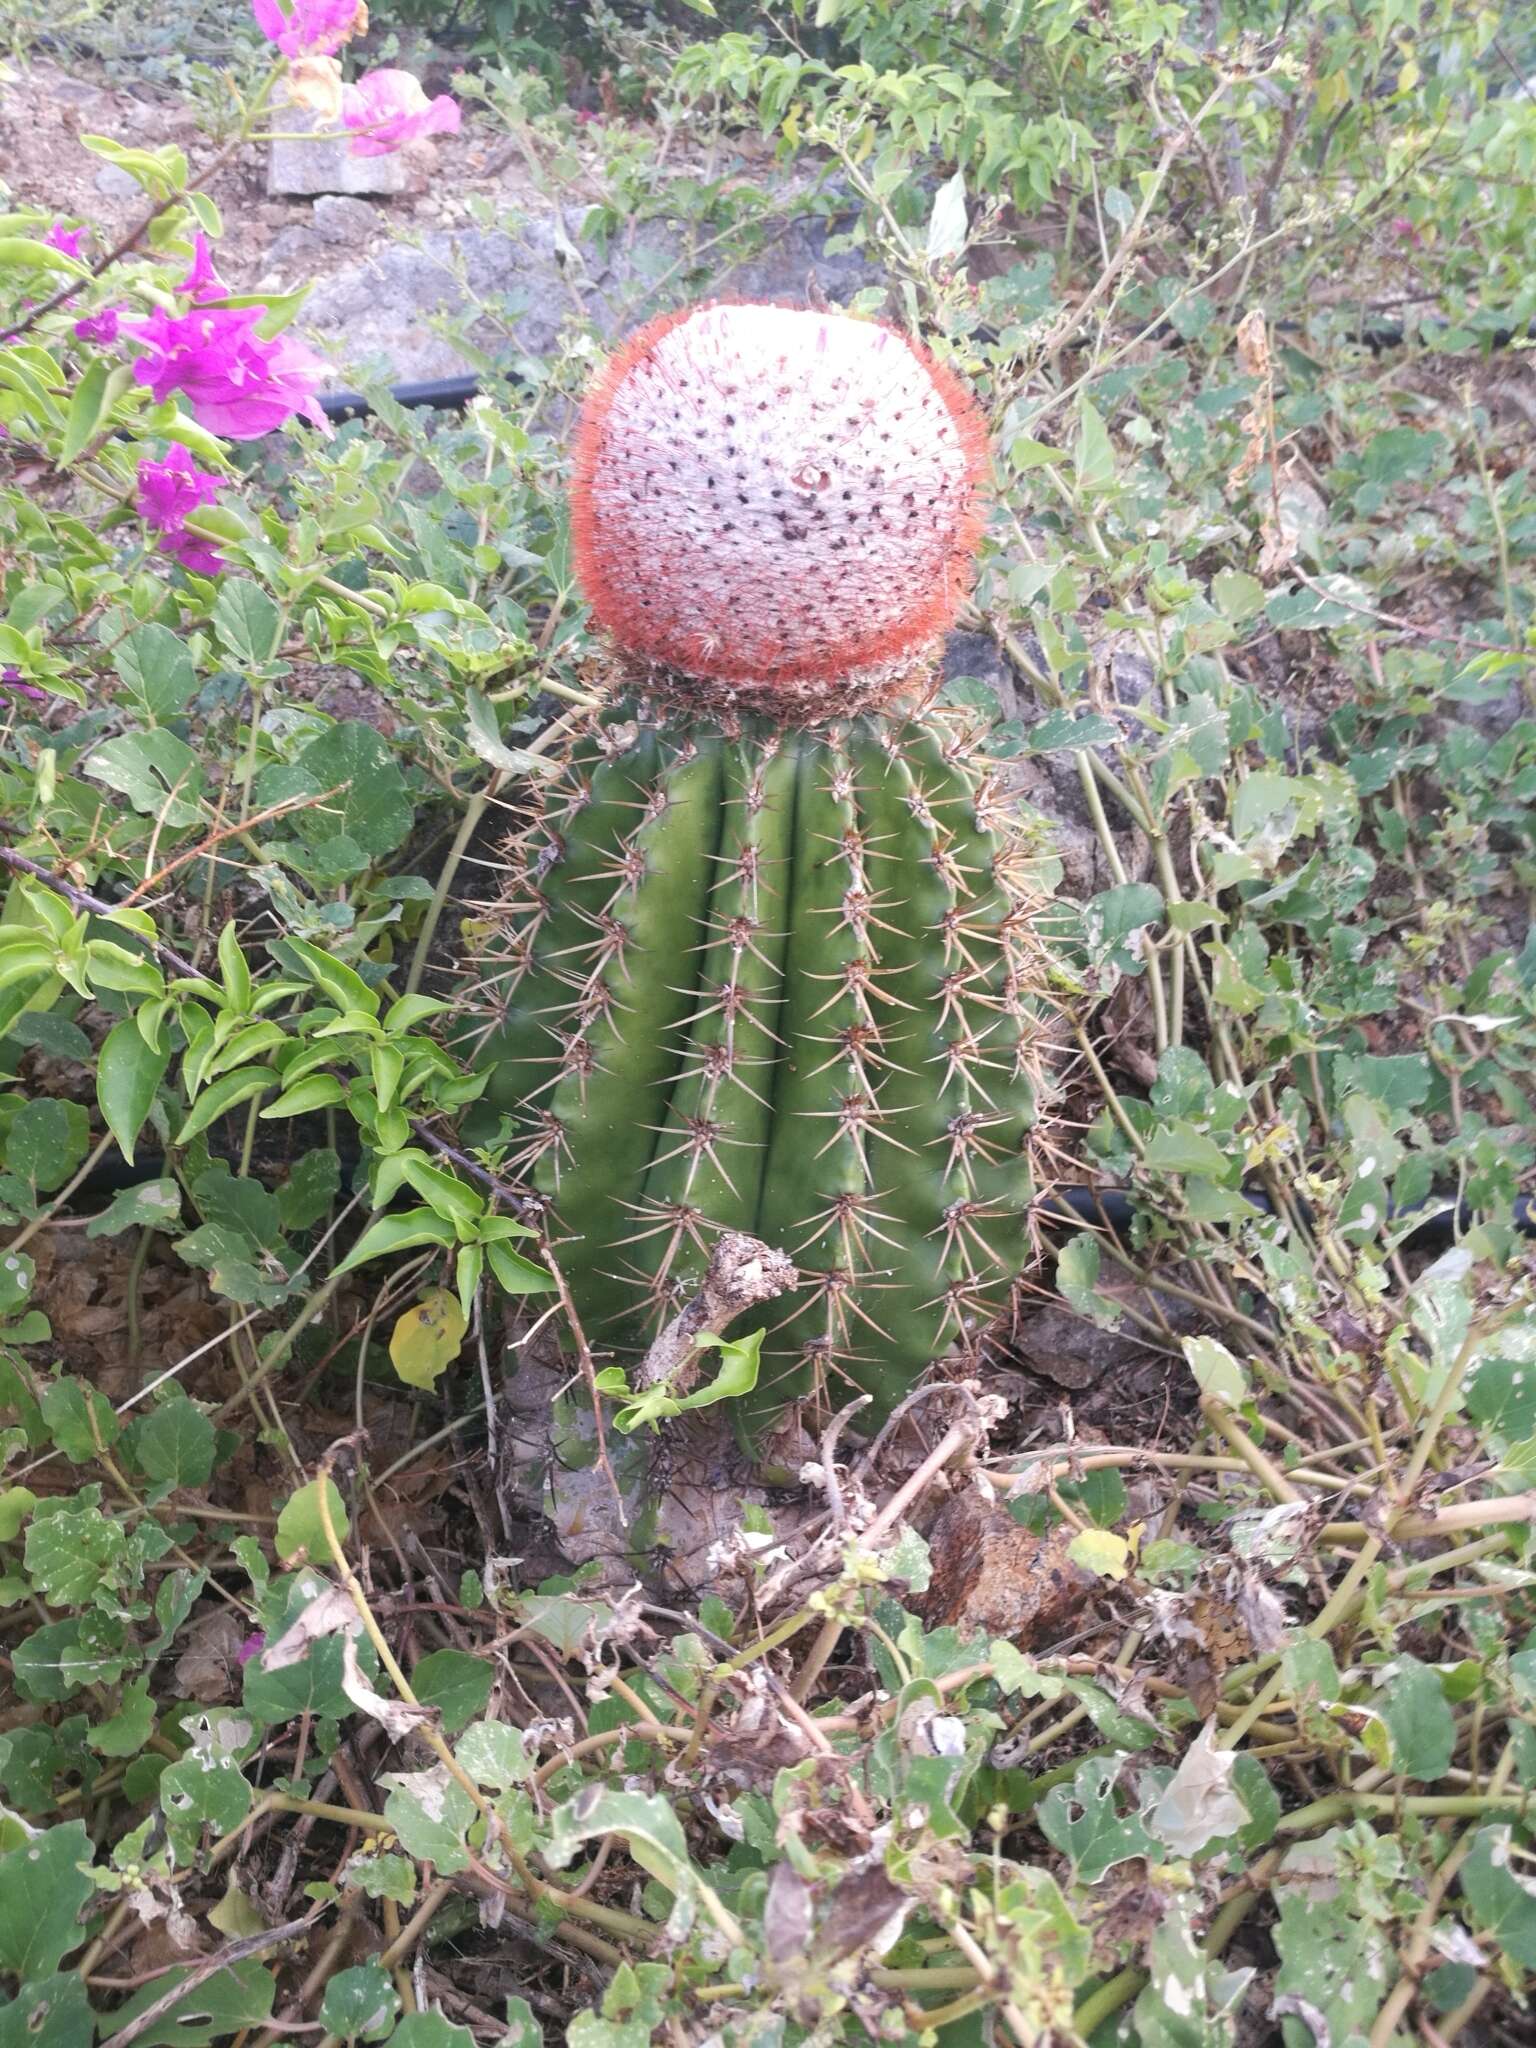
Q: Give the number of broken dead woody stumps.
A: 1